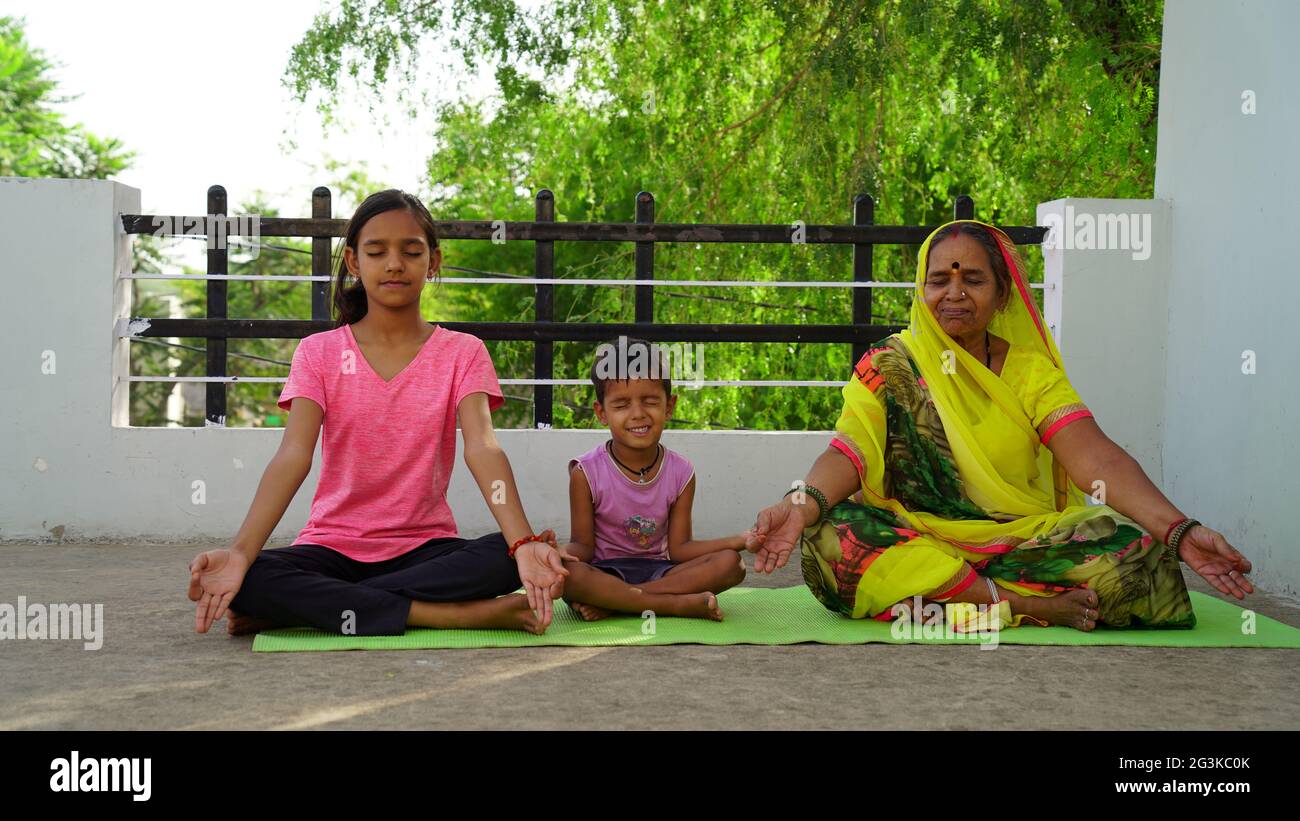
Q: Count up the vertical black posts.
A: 6